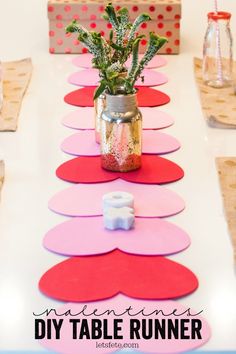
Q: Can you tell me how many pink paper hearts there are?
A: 7